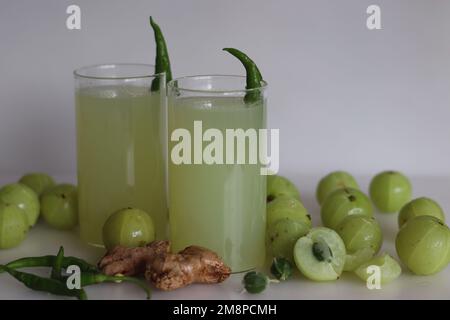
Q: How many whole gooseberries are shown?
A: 14